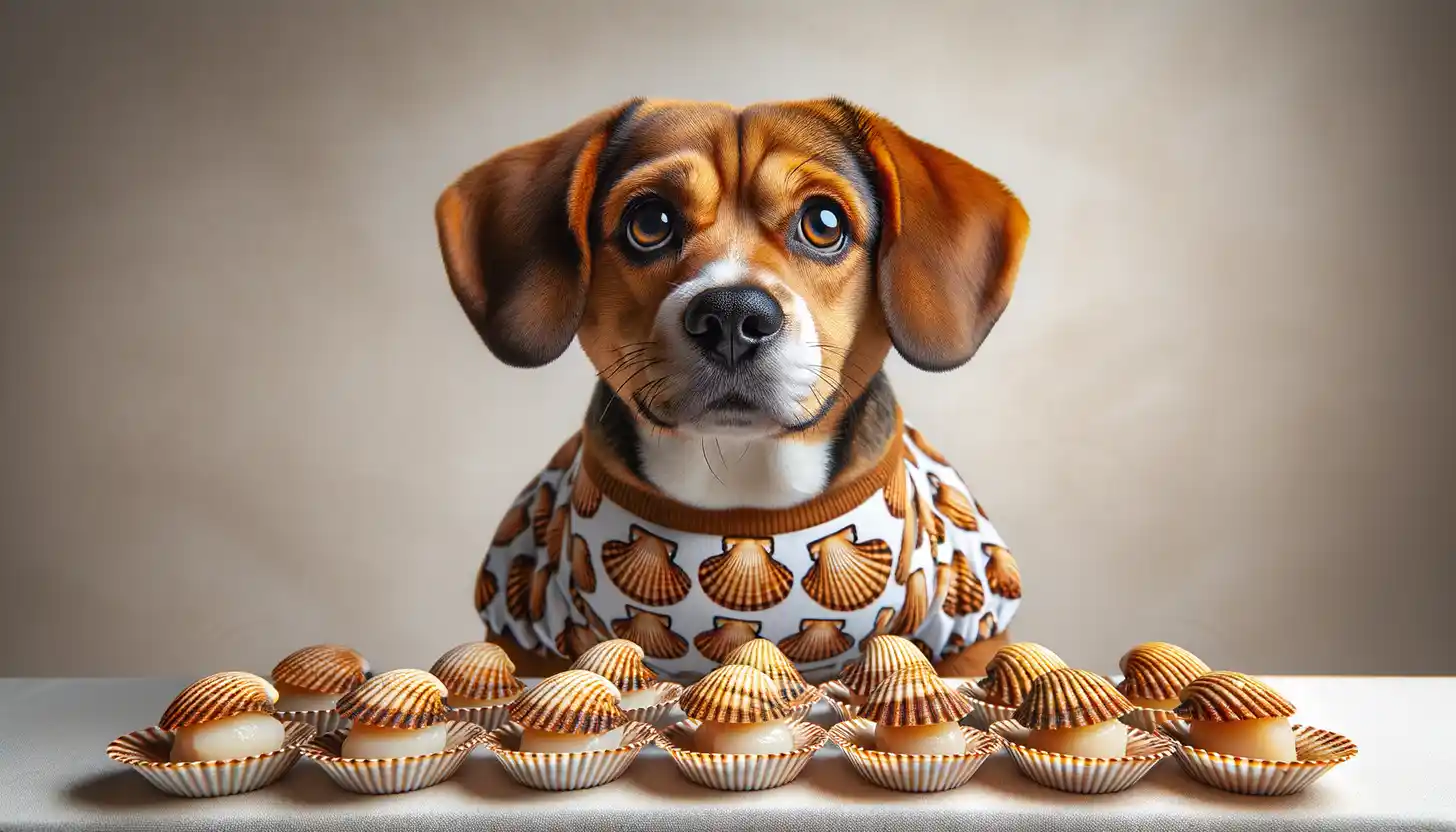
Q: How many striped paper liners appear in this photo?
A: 14